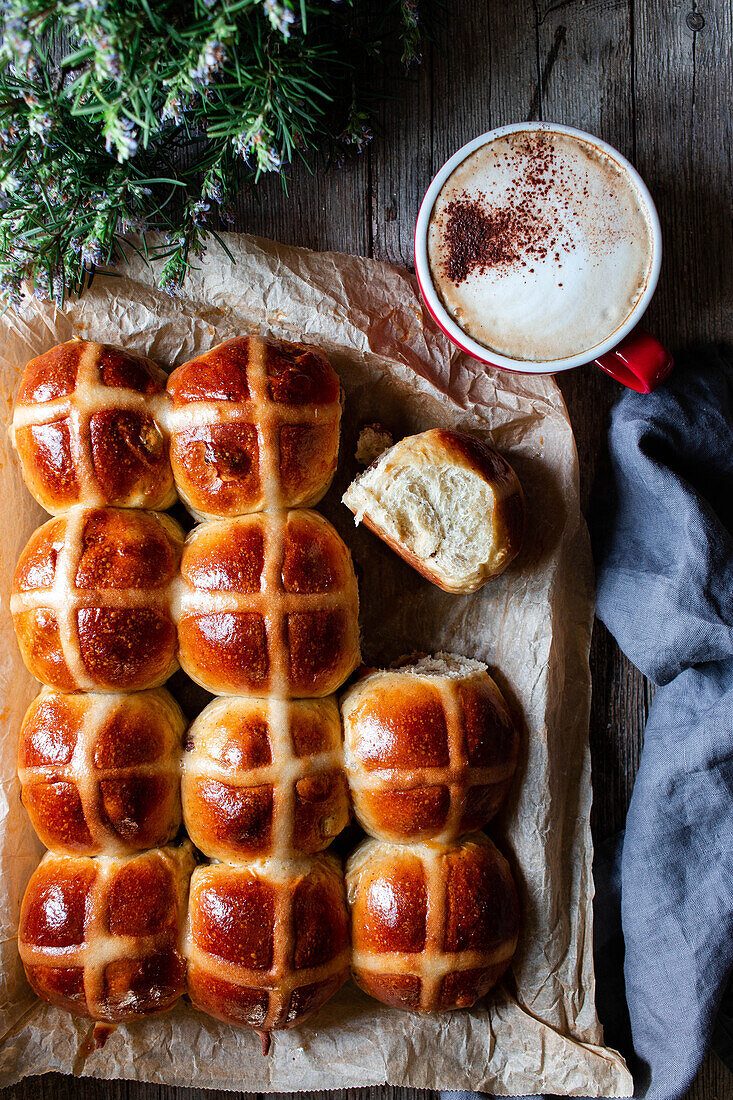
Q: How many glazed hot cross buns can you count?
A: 11